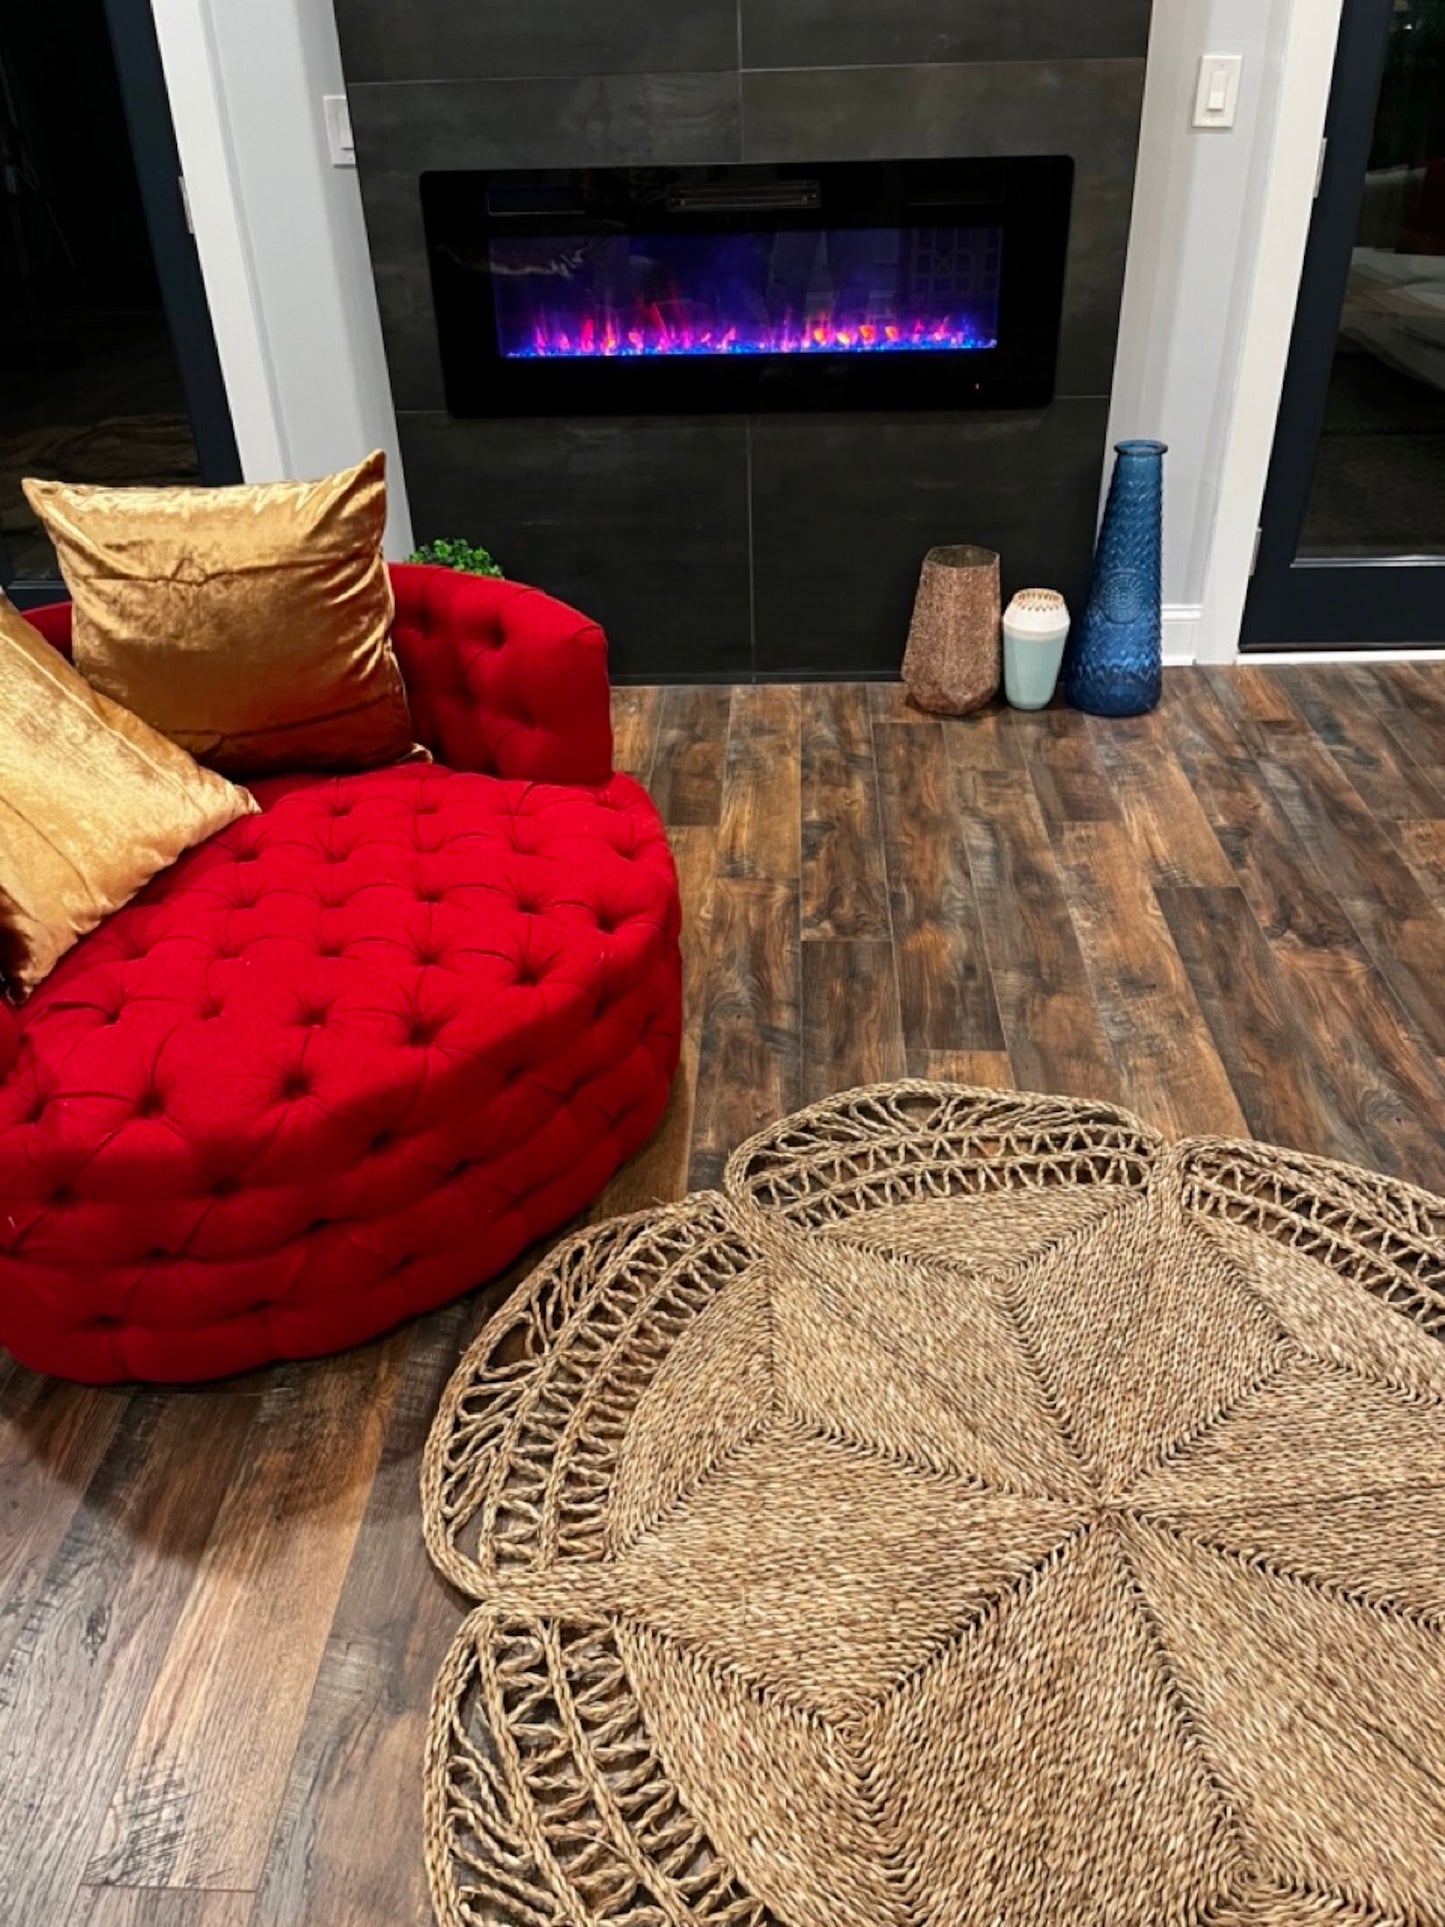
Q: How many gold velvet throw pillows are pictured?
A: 2